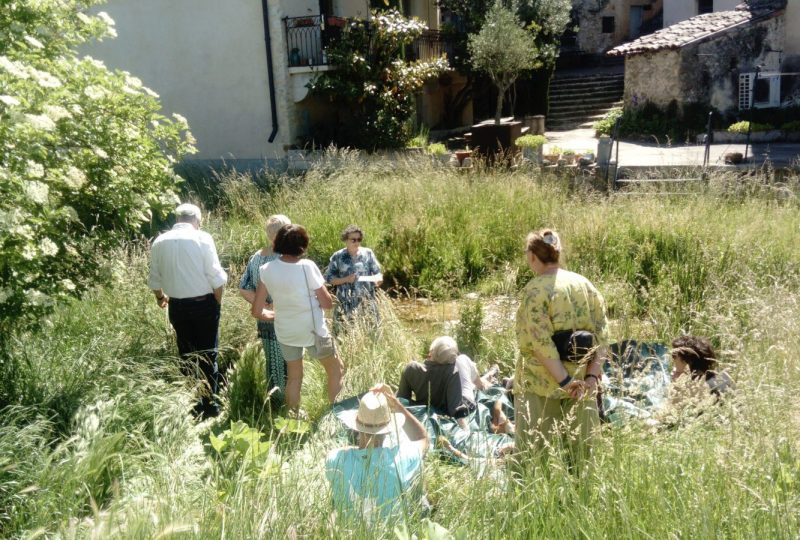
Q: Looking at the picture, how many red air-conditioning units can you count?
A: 0